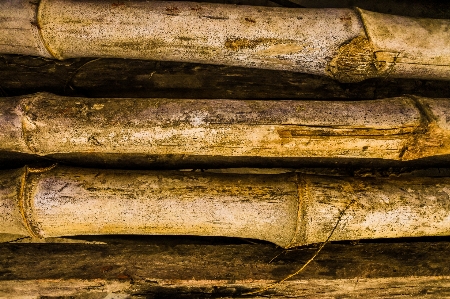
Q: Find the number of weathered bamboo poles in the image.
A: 3